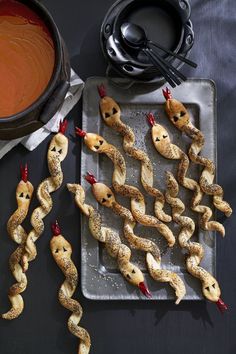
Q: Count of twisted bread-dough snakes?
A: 10